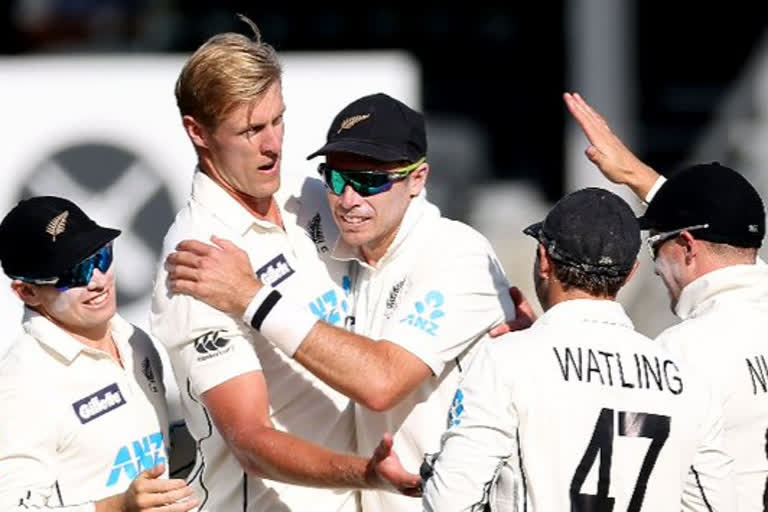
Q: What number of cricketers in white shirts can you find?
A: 5